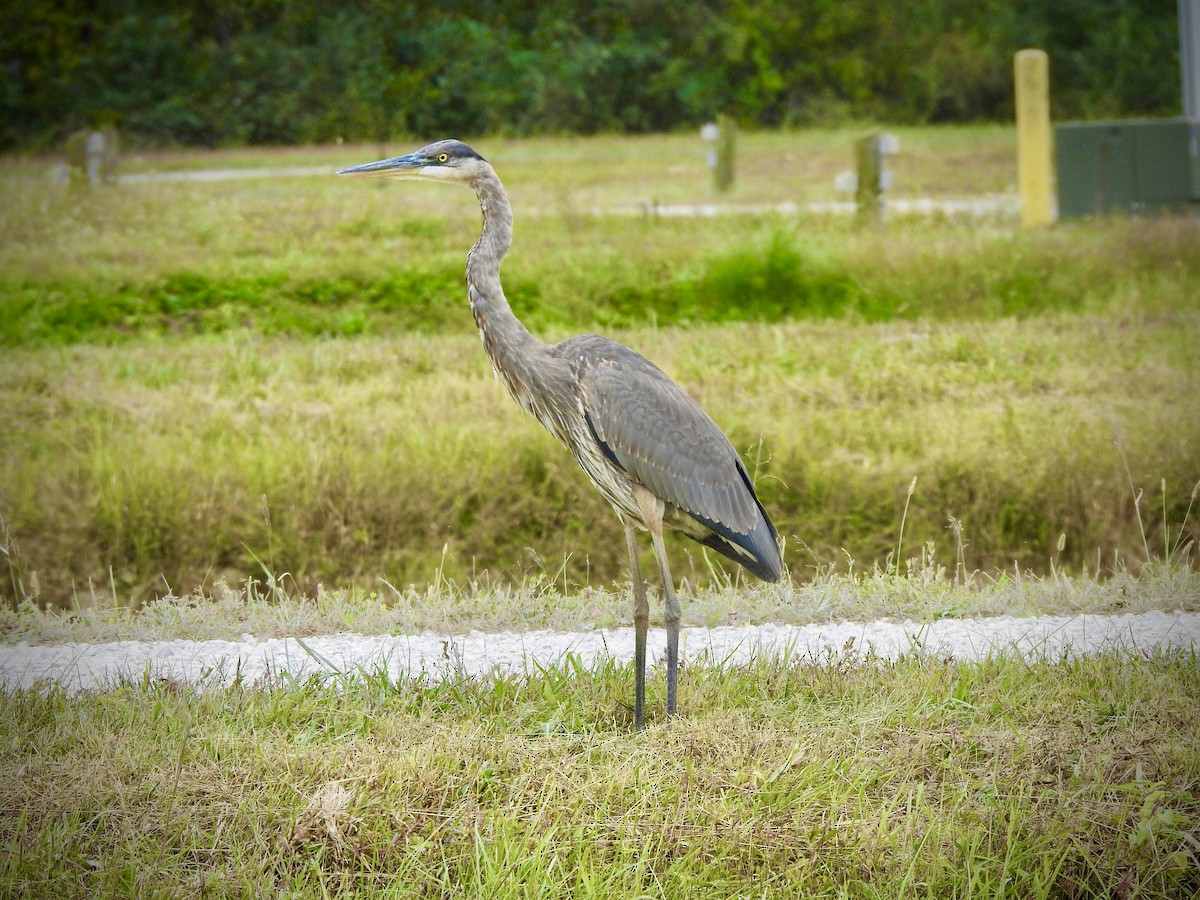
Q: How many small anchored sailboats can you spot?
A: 0